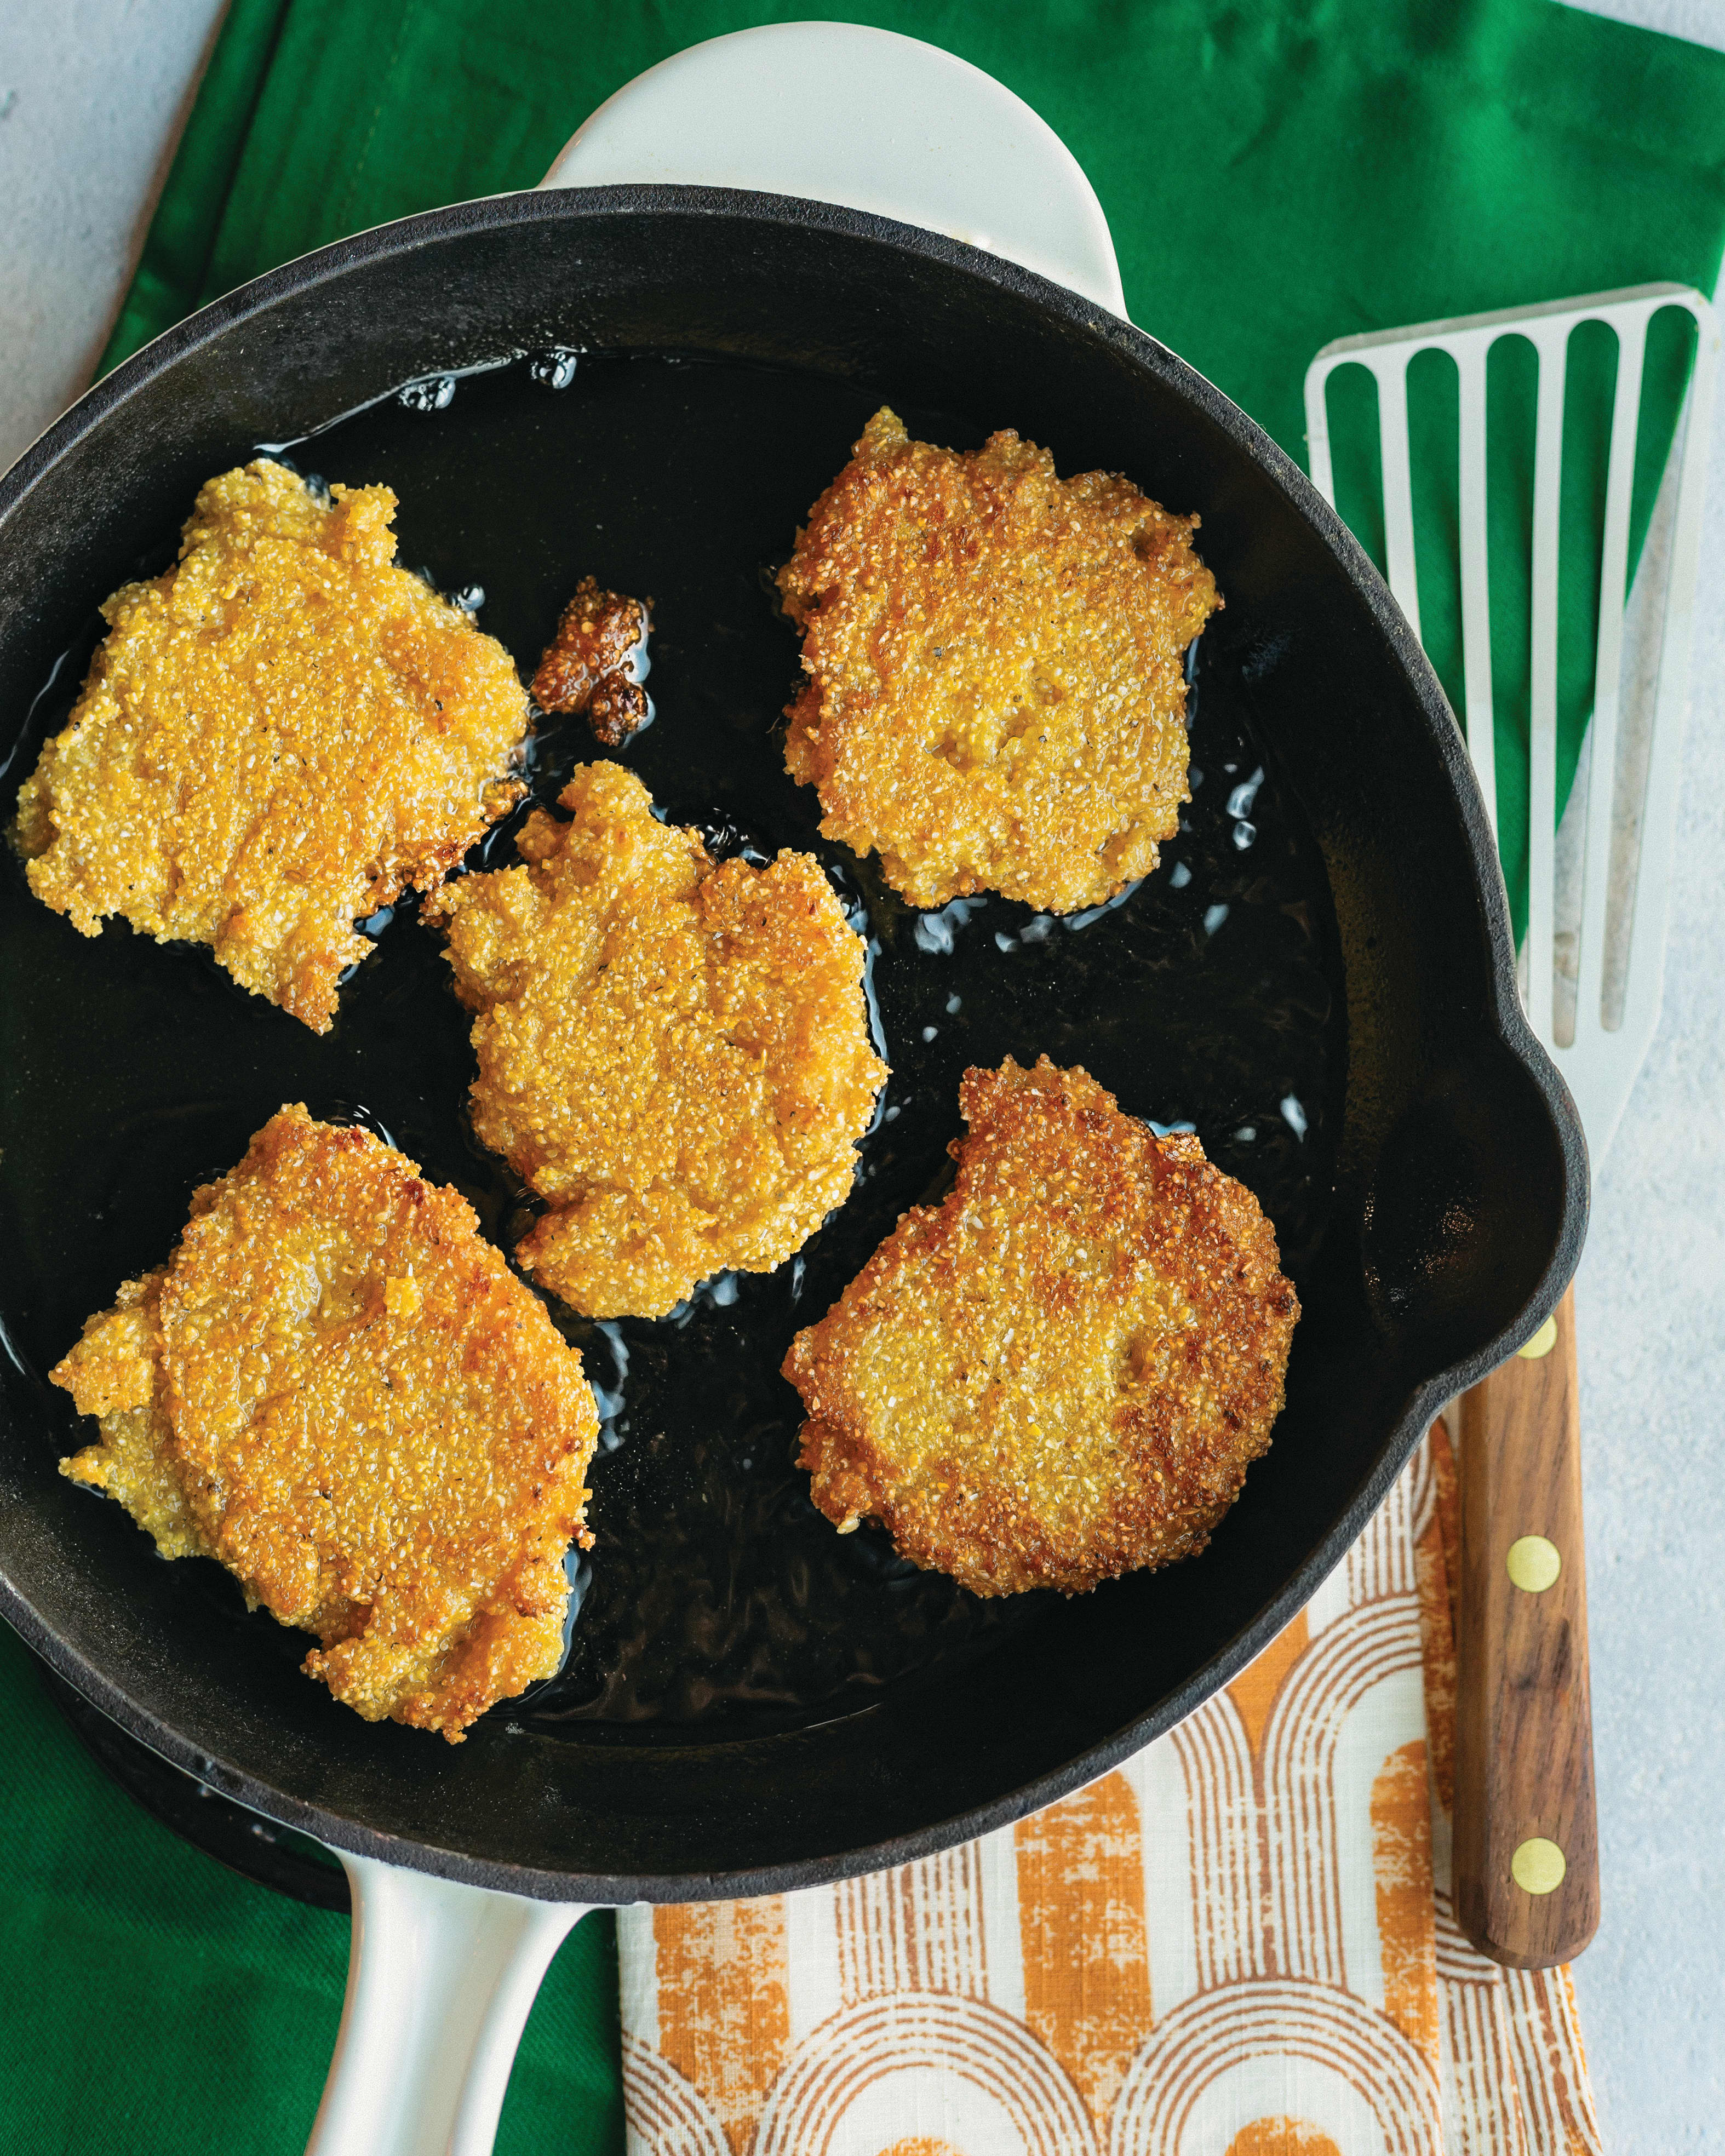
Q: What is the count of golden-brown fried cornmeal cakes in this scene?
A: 5